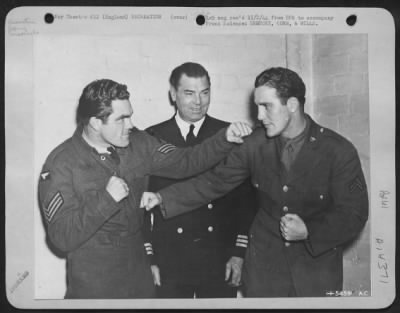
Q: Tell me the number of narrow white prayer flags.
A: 0